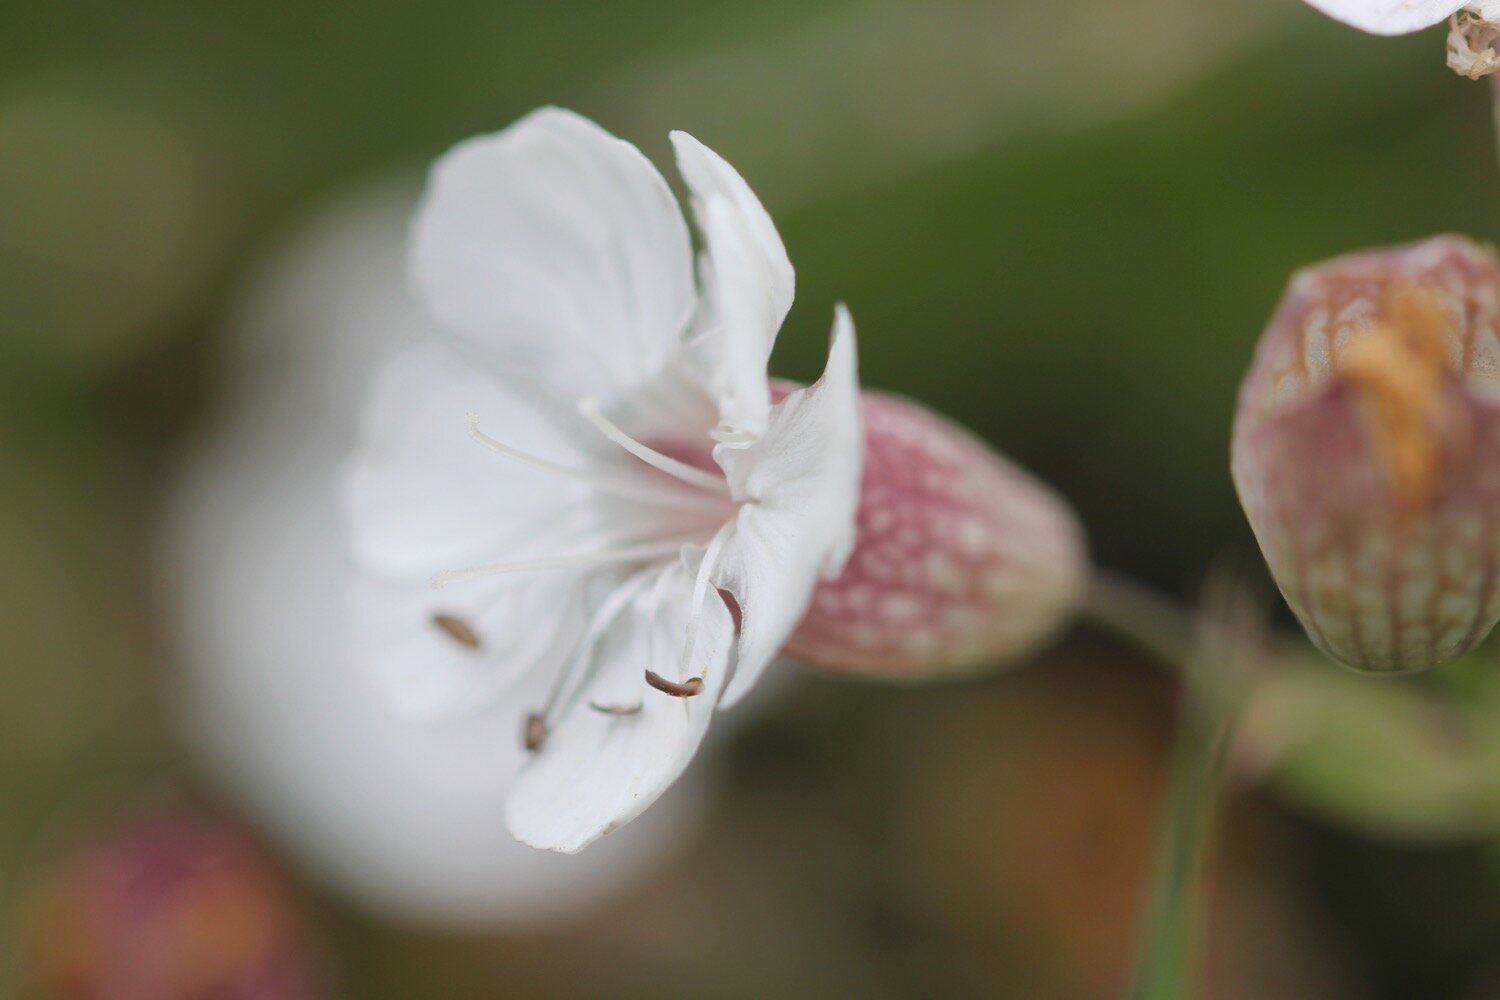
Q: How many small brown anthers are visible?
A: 4